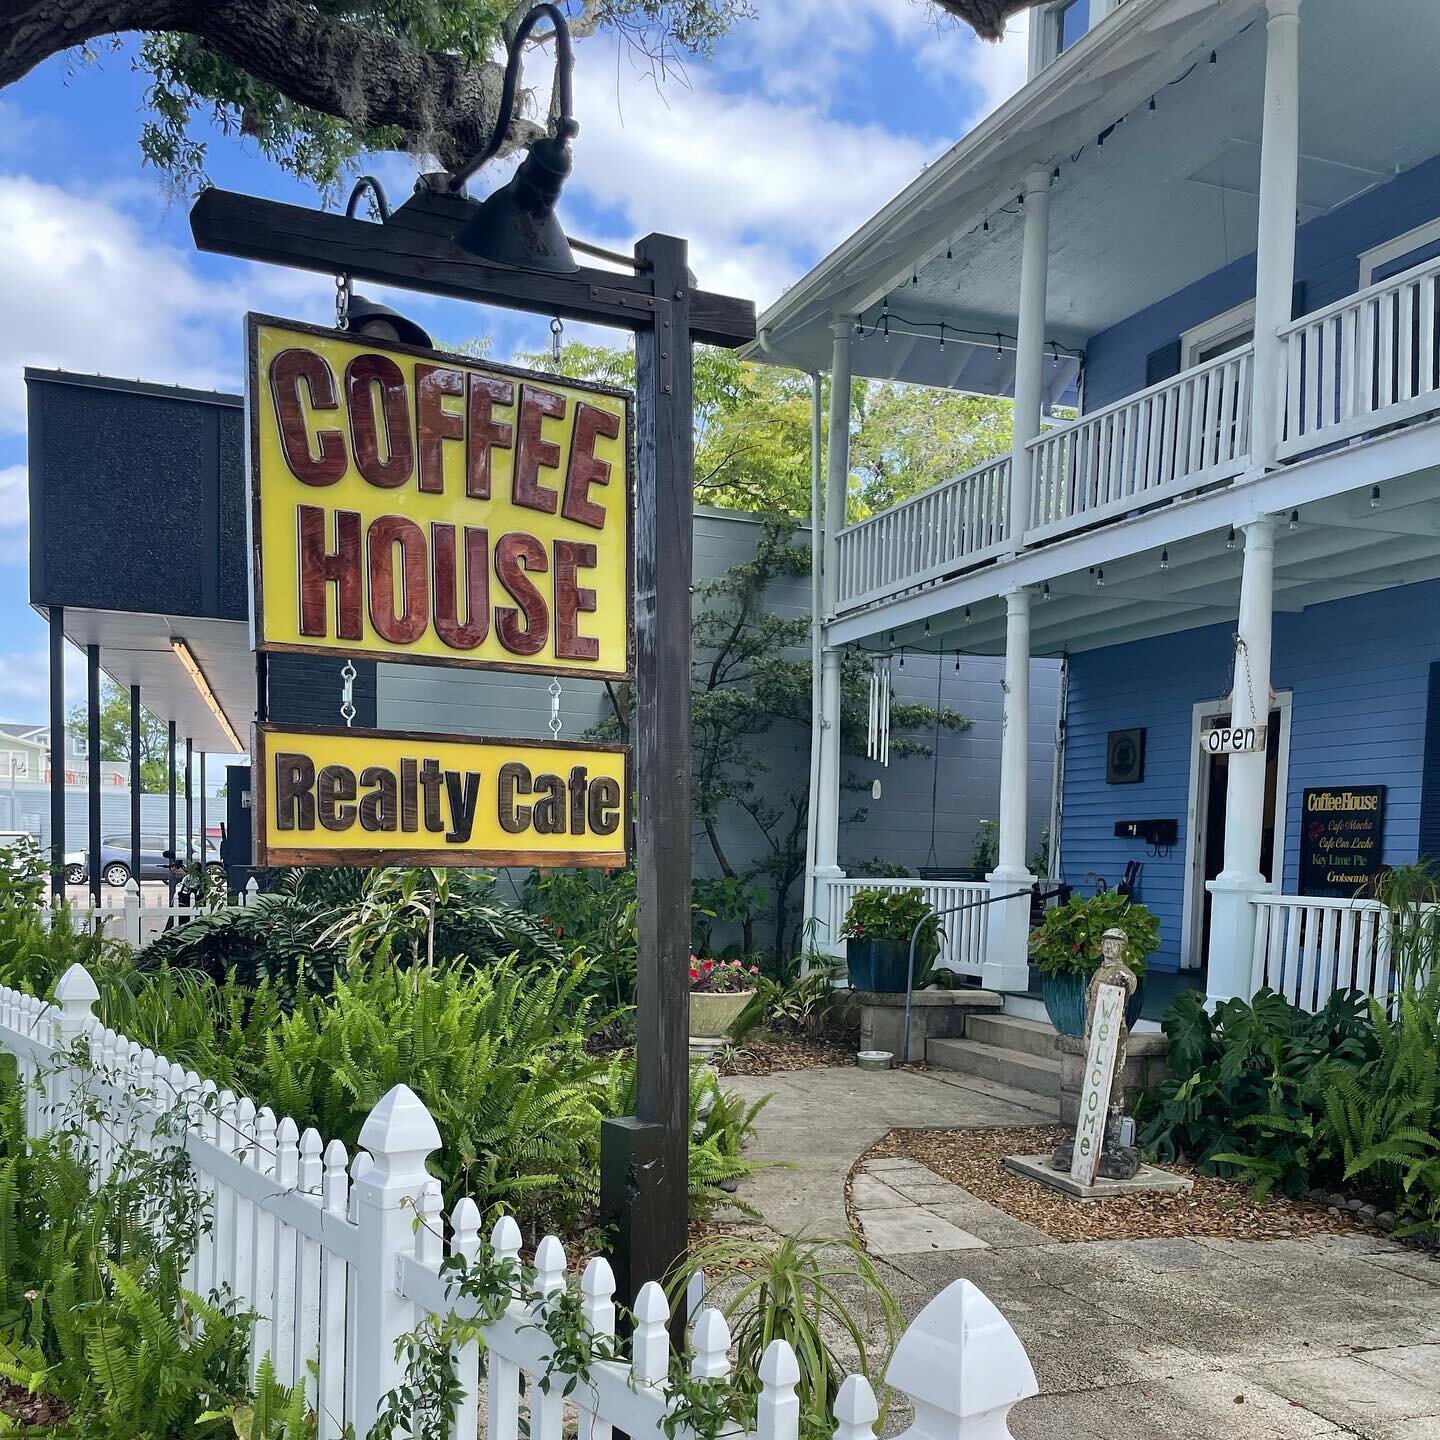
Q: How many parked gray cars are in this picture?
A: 1